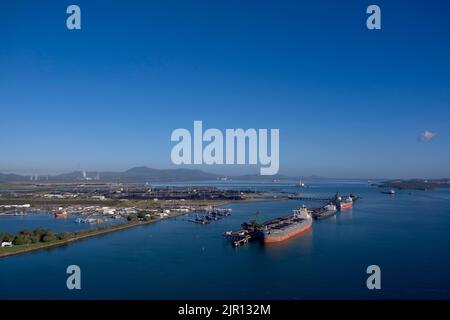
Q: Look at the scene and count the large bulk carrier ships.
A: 3